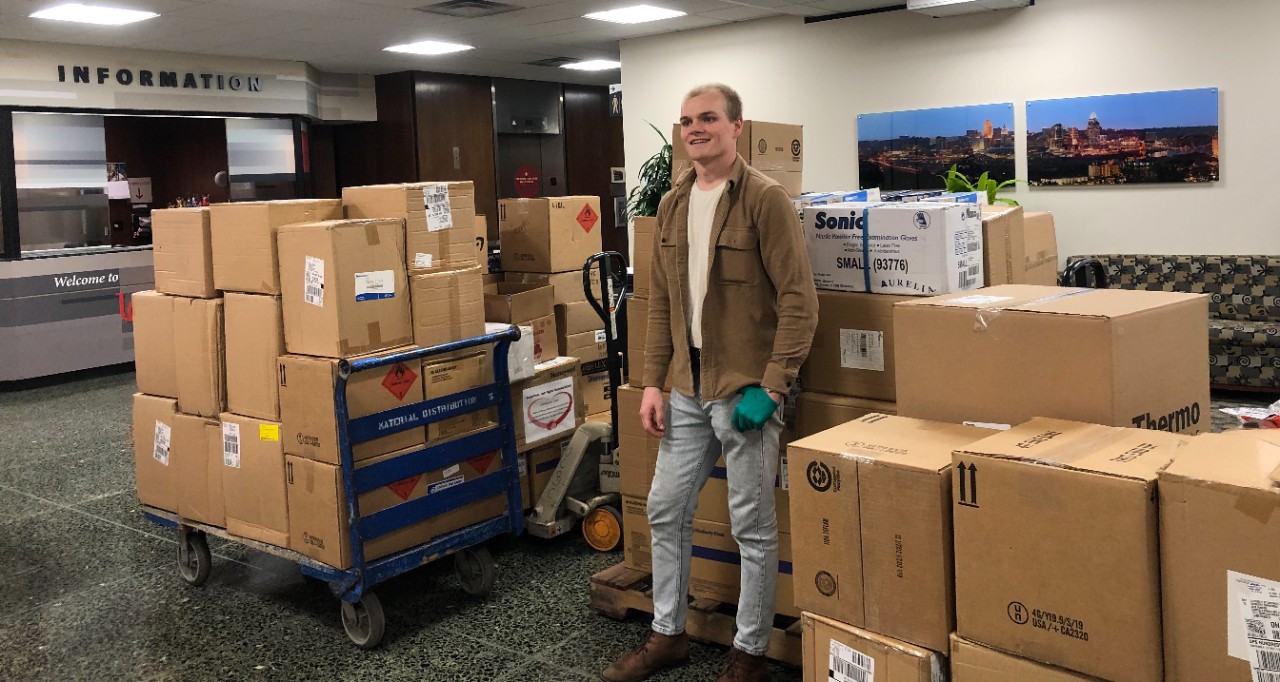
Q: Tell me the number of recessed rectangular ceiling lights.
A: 4